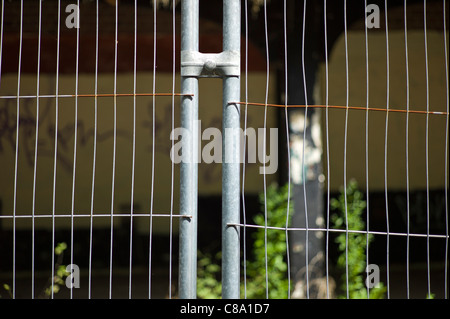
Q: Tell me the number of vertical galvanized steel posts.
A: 2